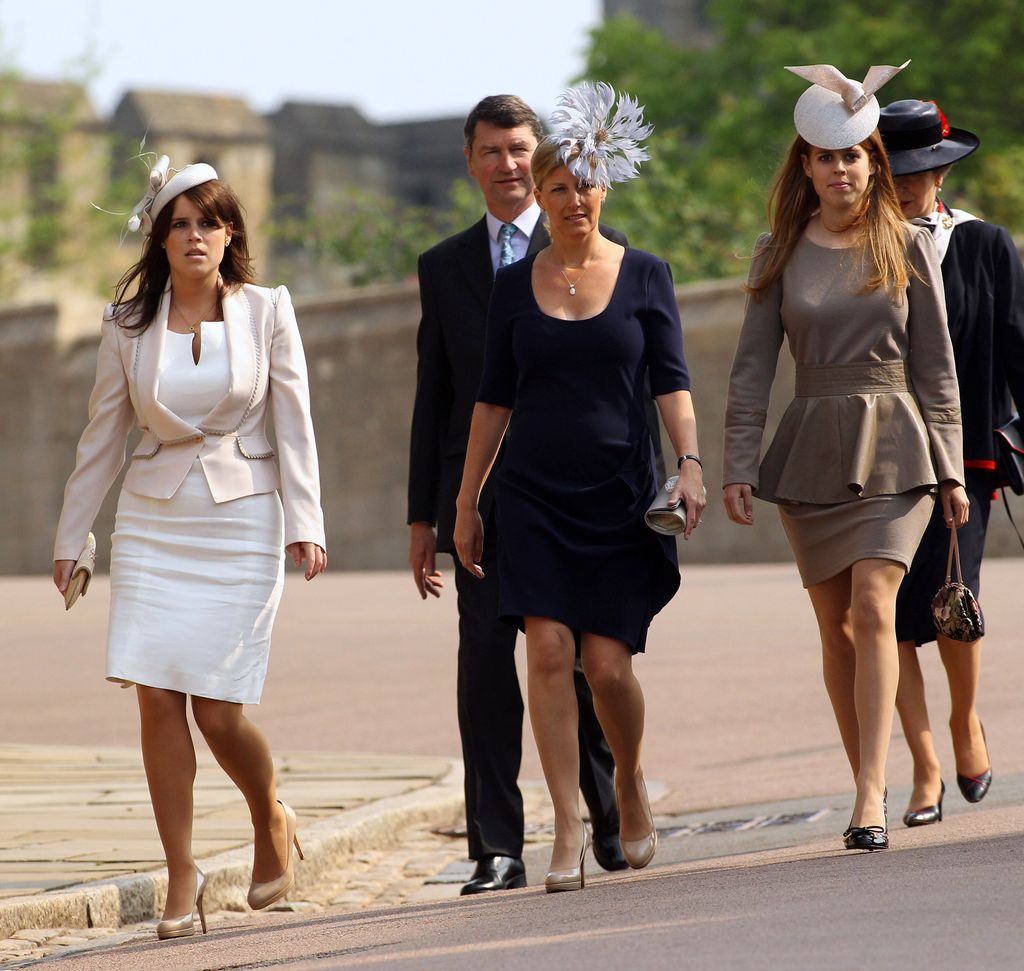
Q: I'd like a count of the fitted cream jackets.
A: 1